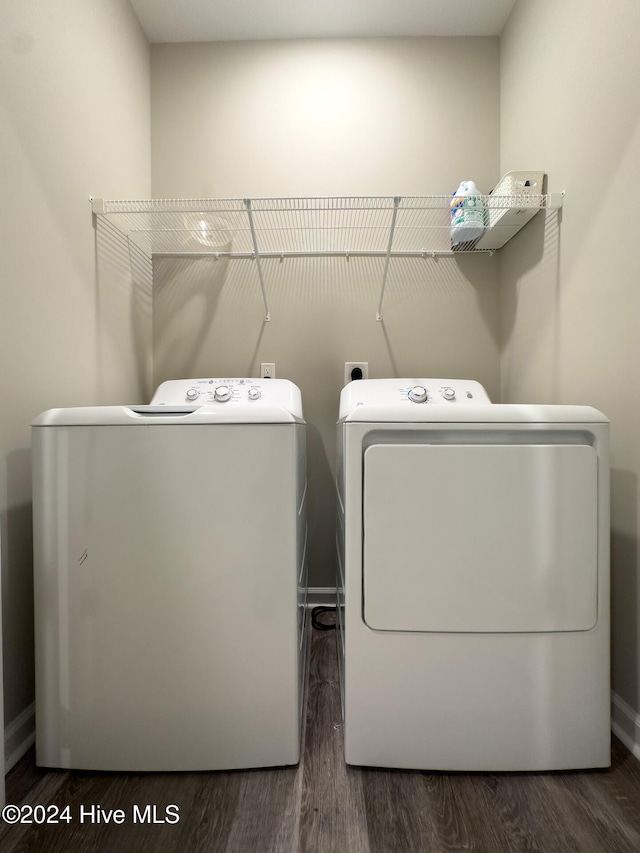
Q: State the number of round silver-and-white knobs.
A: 5